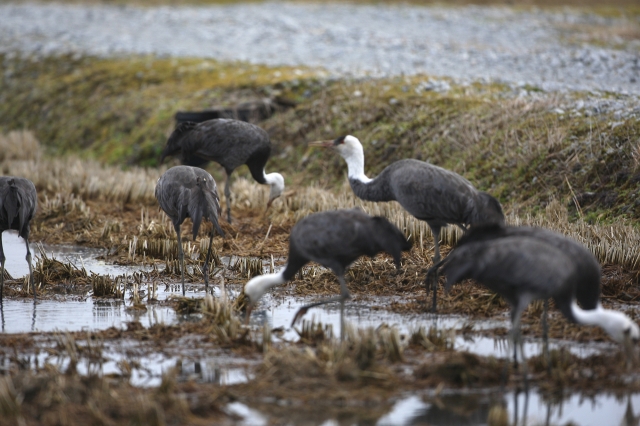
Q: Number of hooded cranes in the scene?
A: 7